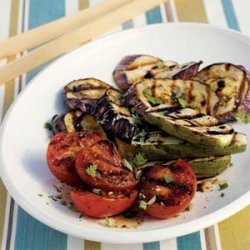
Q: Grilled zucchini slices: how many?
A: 3